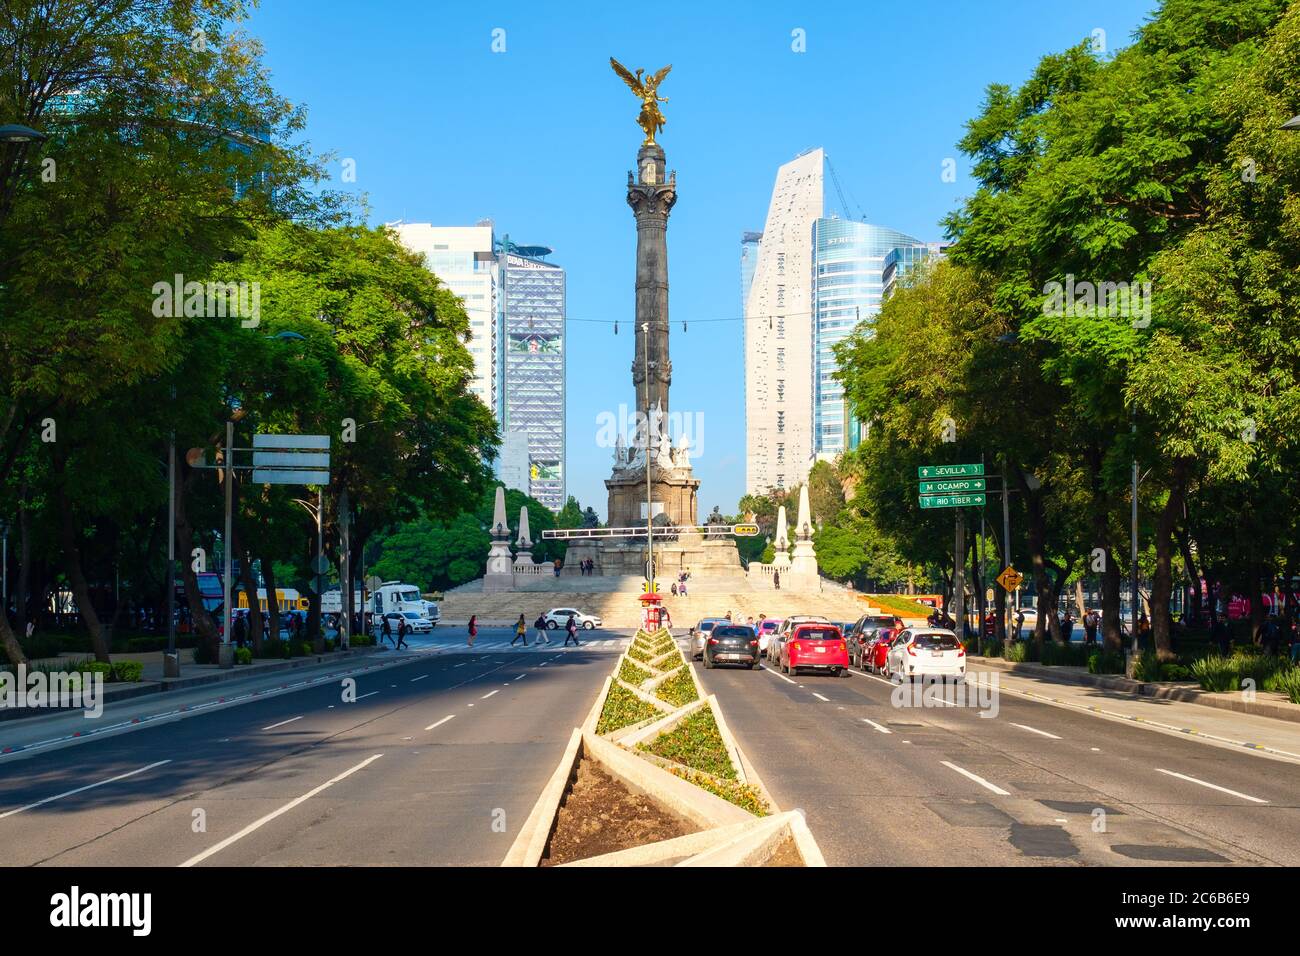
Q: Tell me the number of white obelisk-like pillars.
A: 4